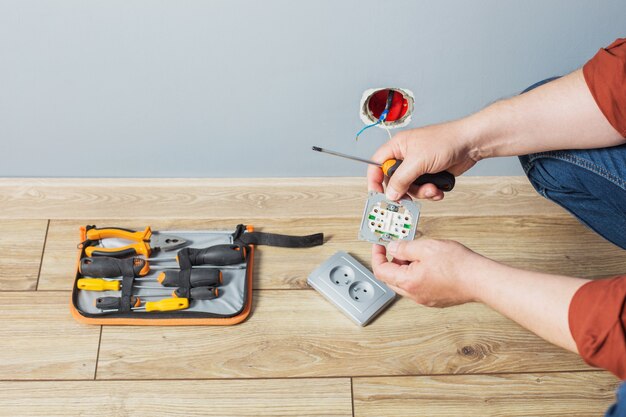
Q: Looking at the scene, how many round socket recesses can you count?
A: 2